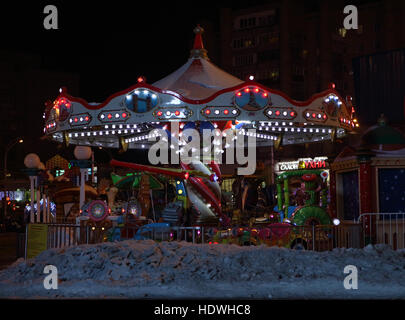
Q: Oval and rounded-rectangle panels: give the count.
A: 12